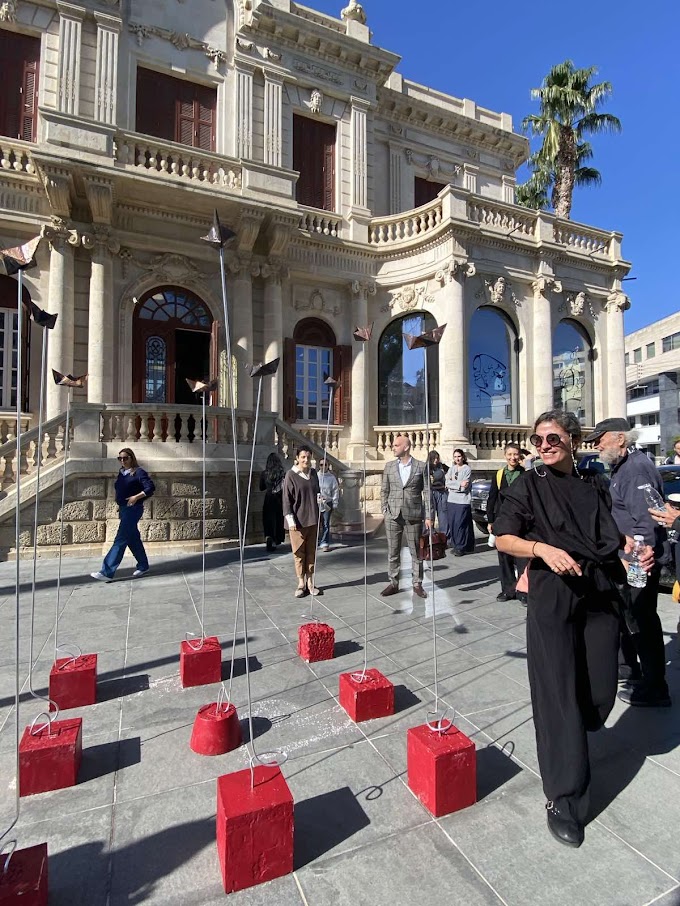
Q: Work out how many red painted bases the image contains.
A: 9